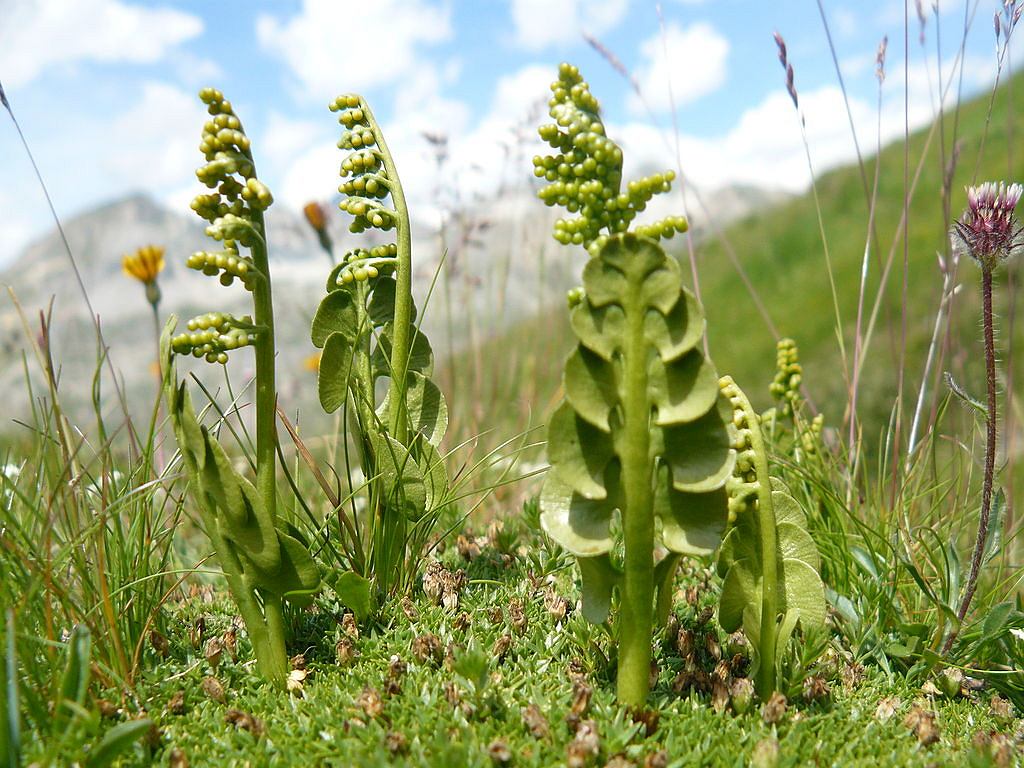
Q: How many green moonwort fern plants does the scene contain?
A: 5